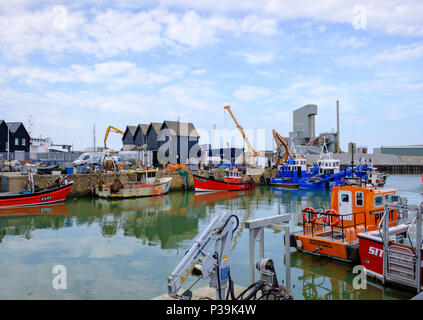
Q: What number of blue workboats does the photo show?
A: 2